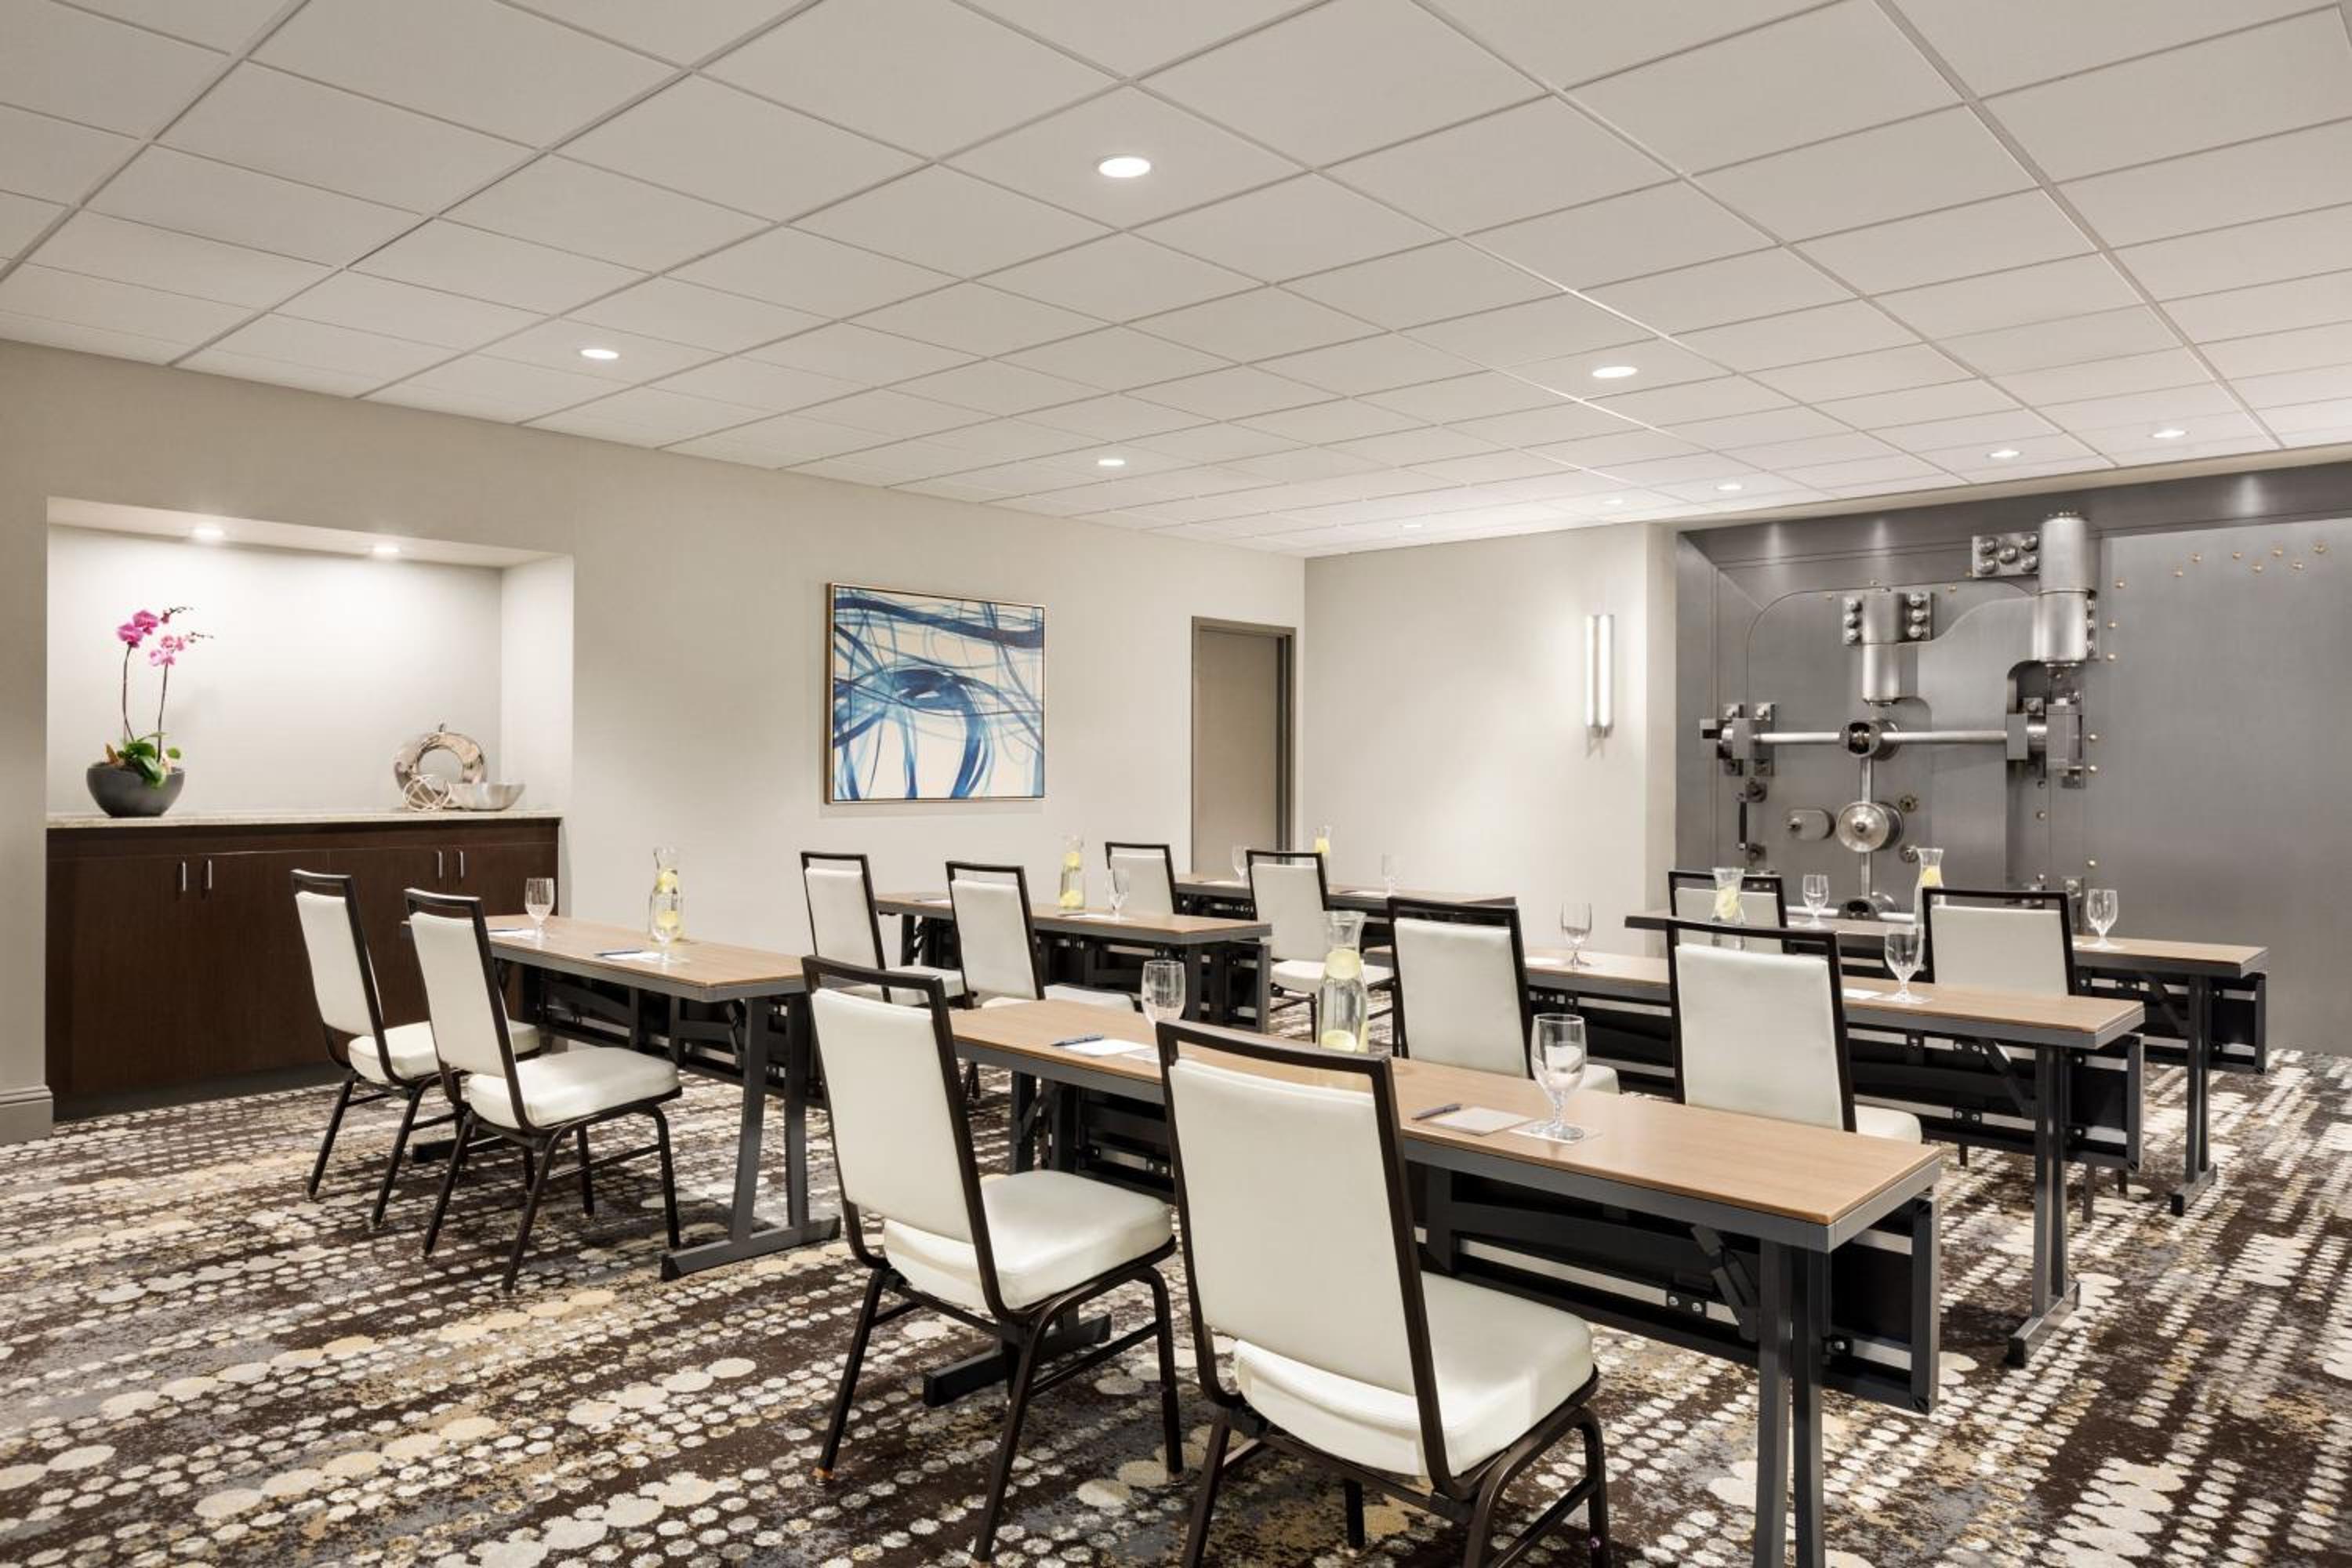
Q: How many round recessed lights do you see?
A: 11